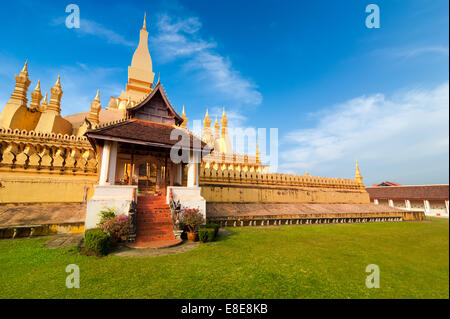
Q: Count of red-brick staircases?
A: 1